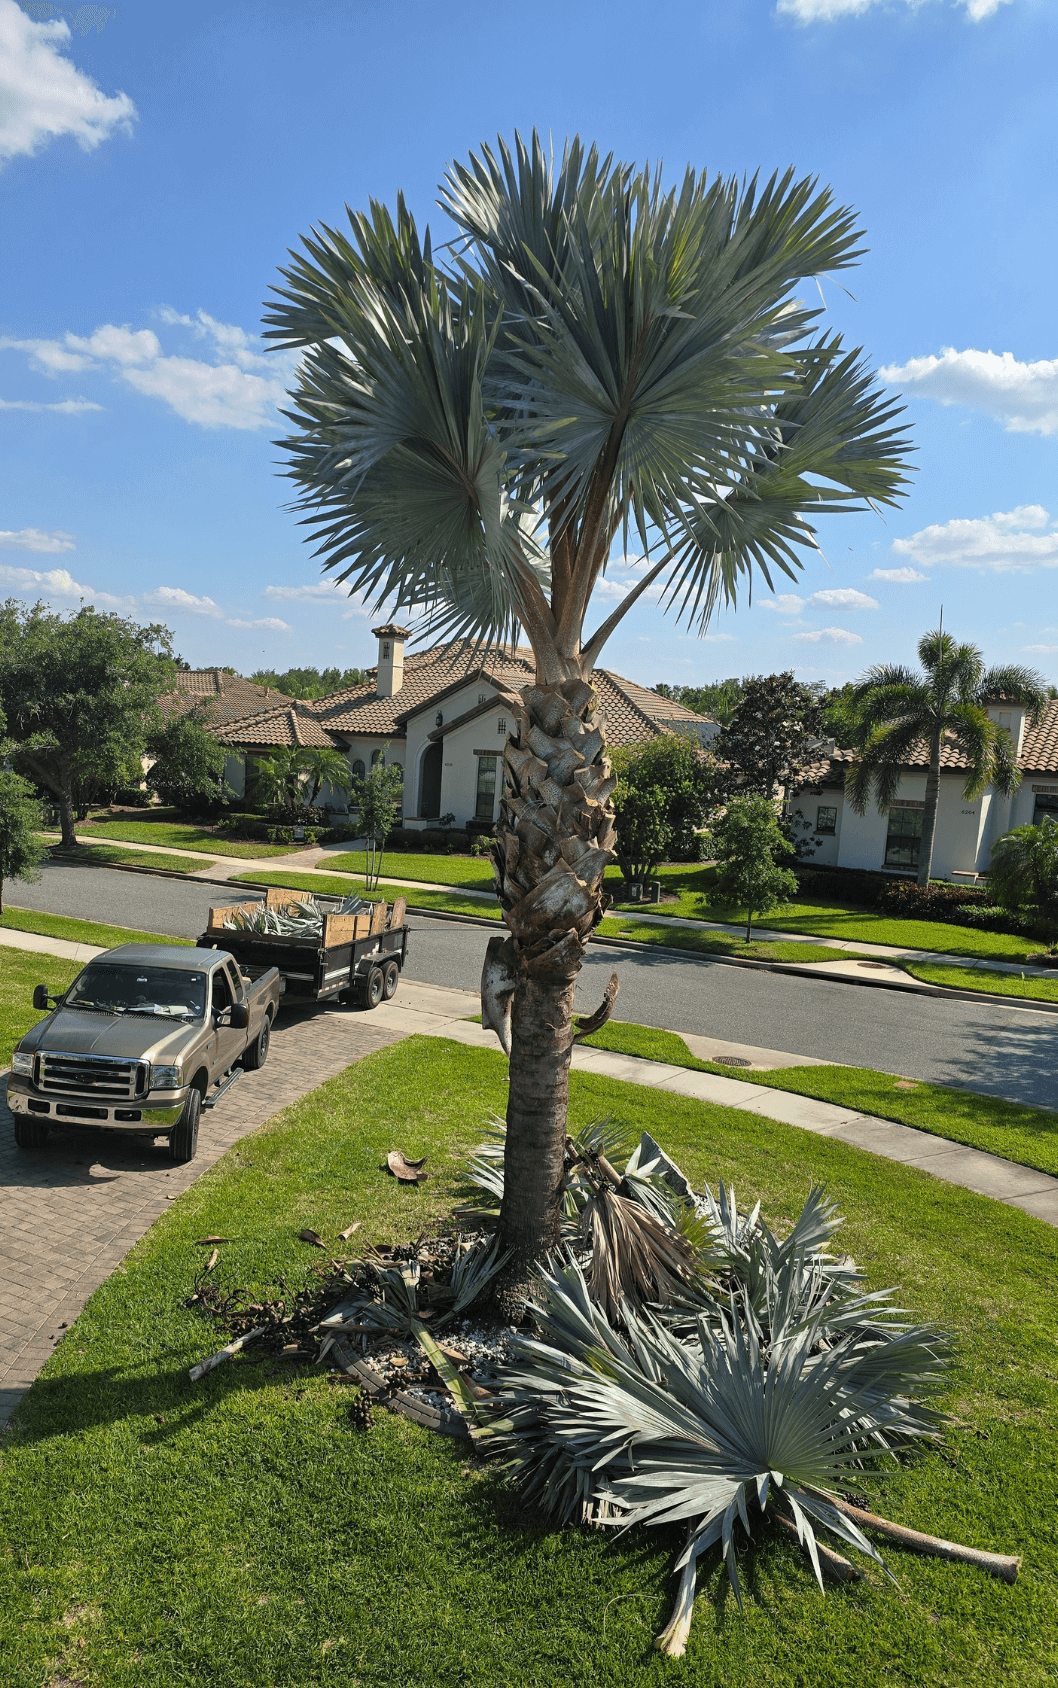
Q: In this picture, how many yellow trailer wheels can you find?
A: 0